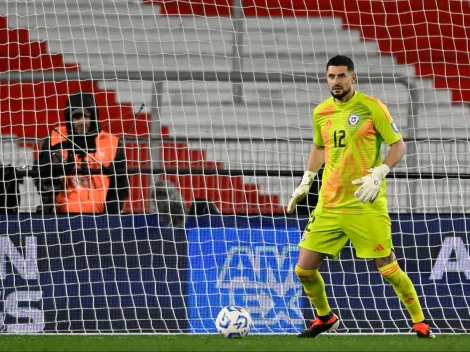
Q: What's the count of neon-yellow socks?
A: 2